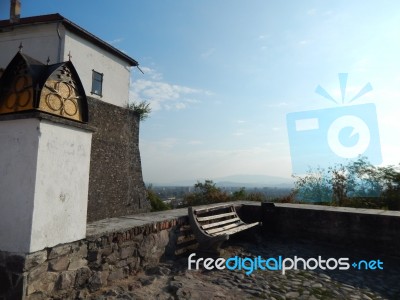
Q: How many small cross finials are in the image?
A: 3